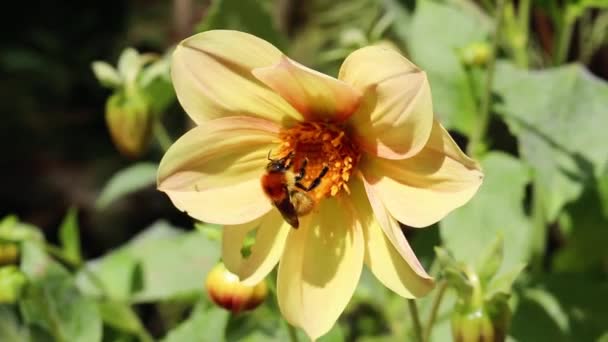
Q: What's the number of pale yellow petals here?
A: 8